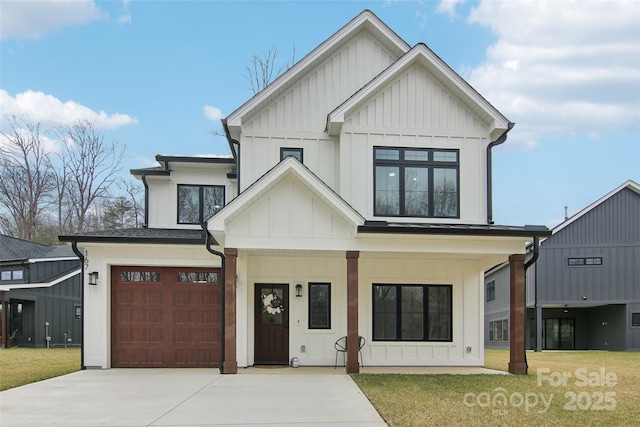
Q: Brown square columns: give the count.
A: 3